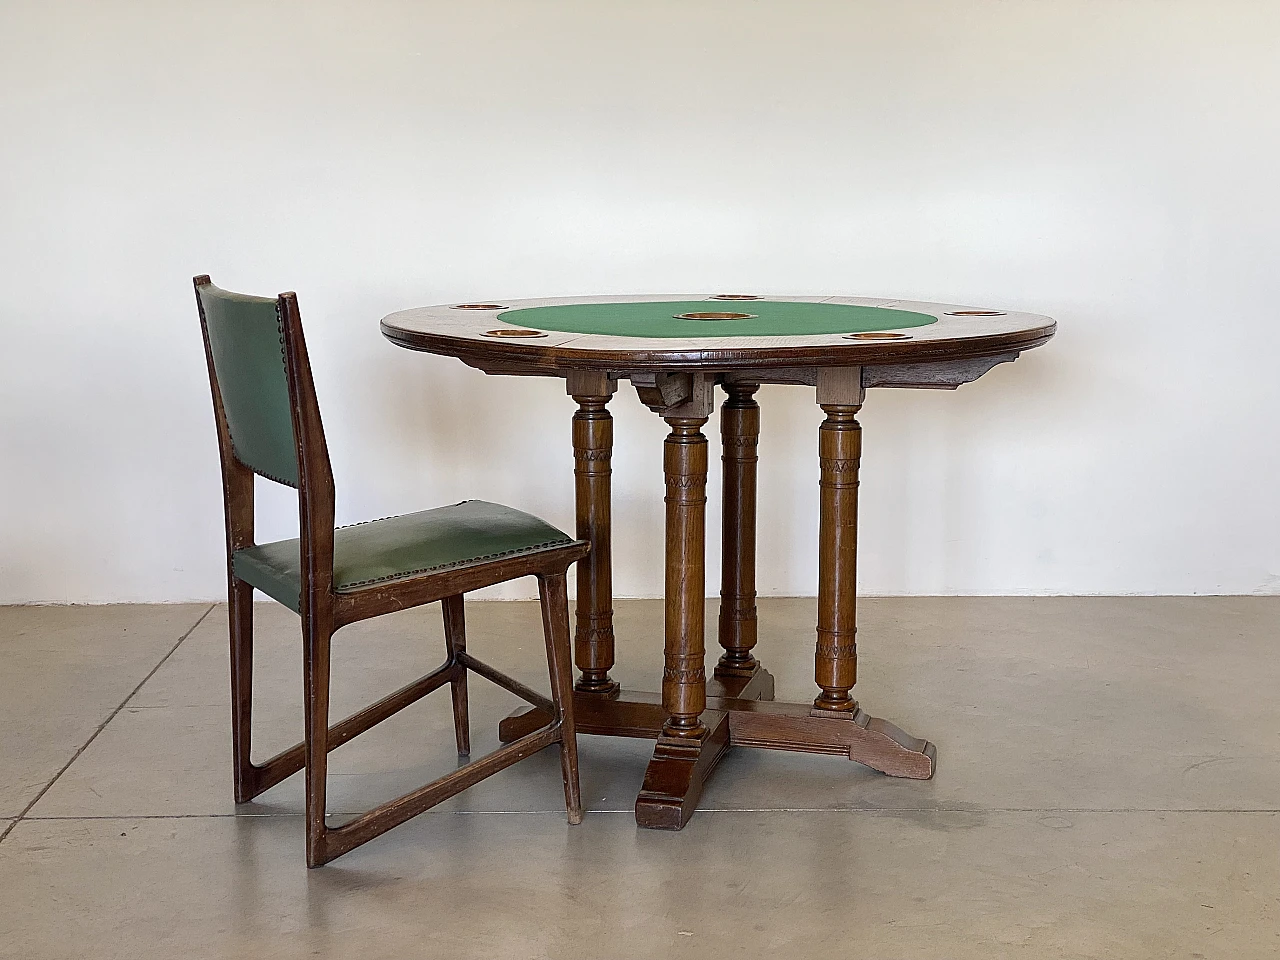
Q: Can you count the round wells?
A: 6